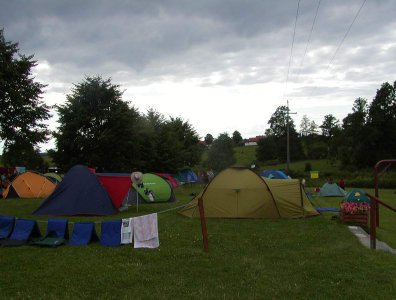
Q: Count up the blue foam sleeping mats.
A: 5